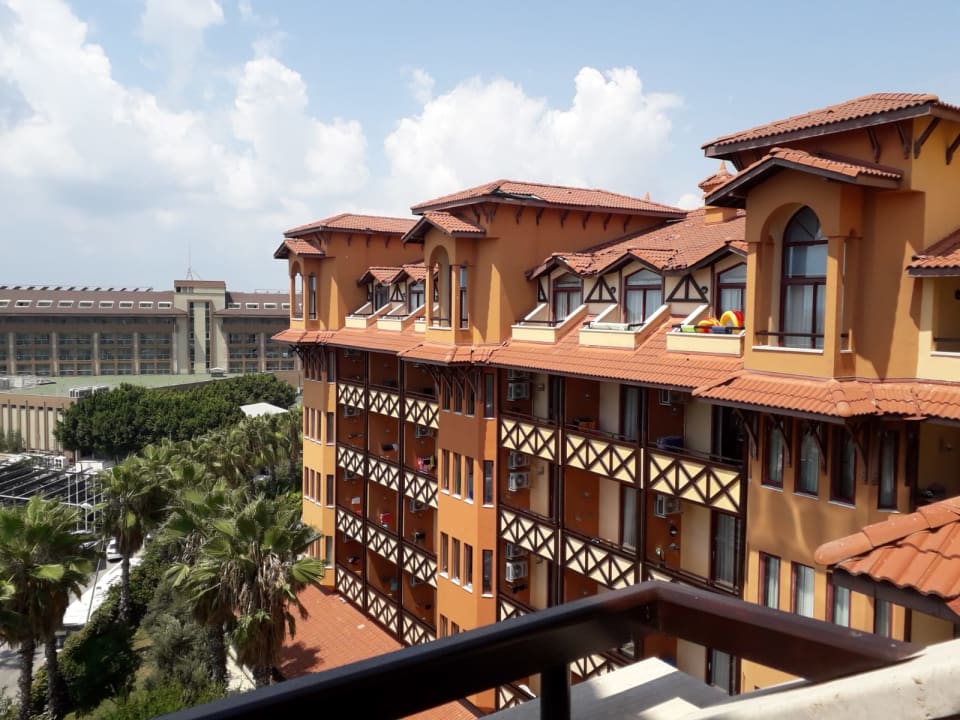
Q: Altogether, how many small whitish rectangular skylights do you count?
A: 13